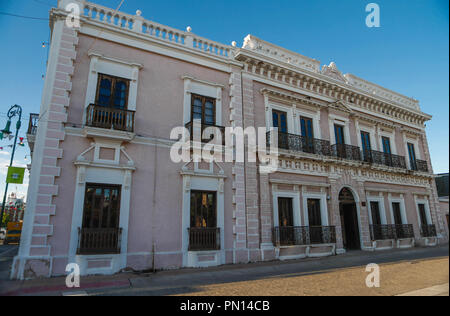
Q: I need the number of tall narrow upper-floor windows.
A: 8